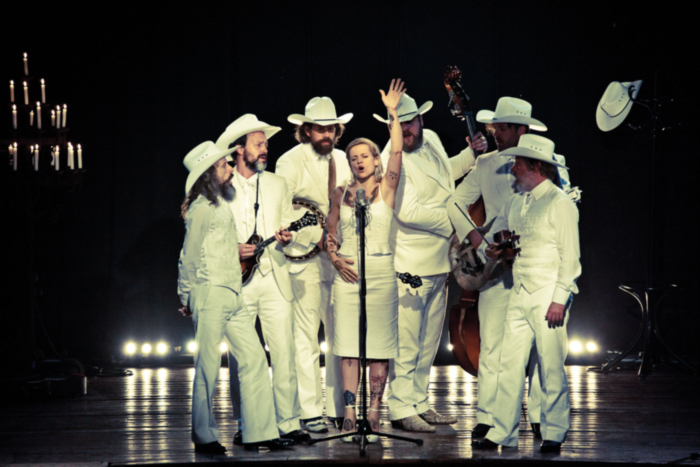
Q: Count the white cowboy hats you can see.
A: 7